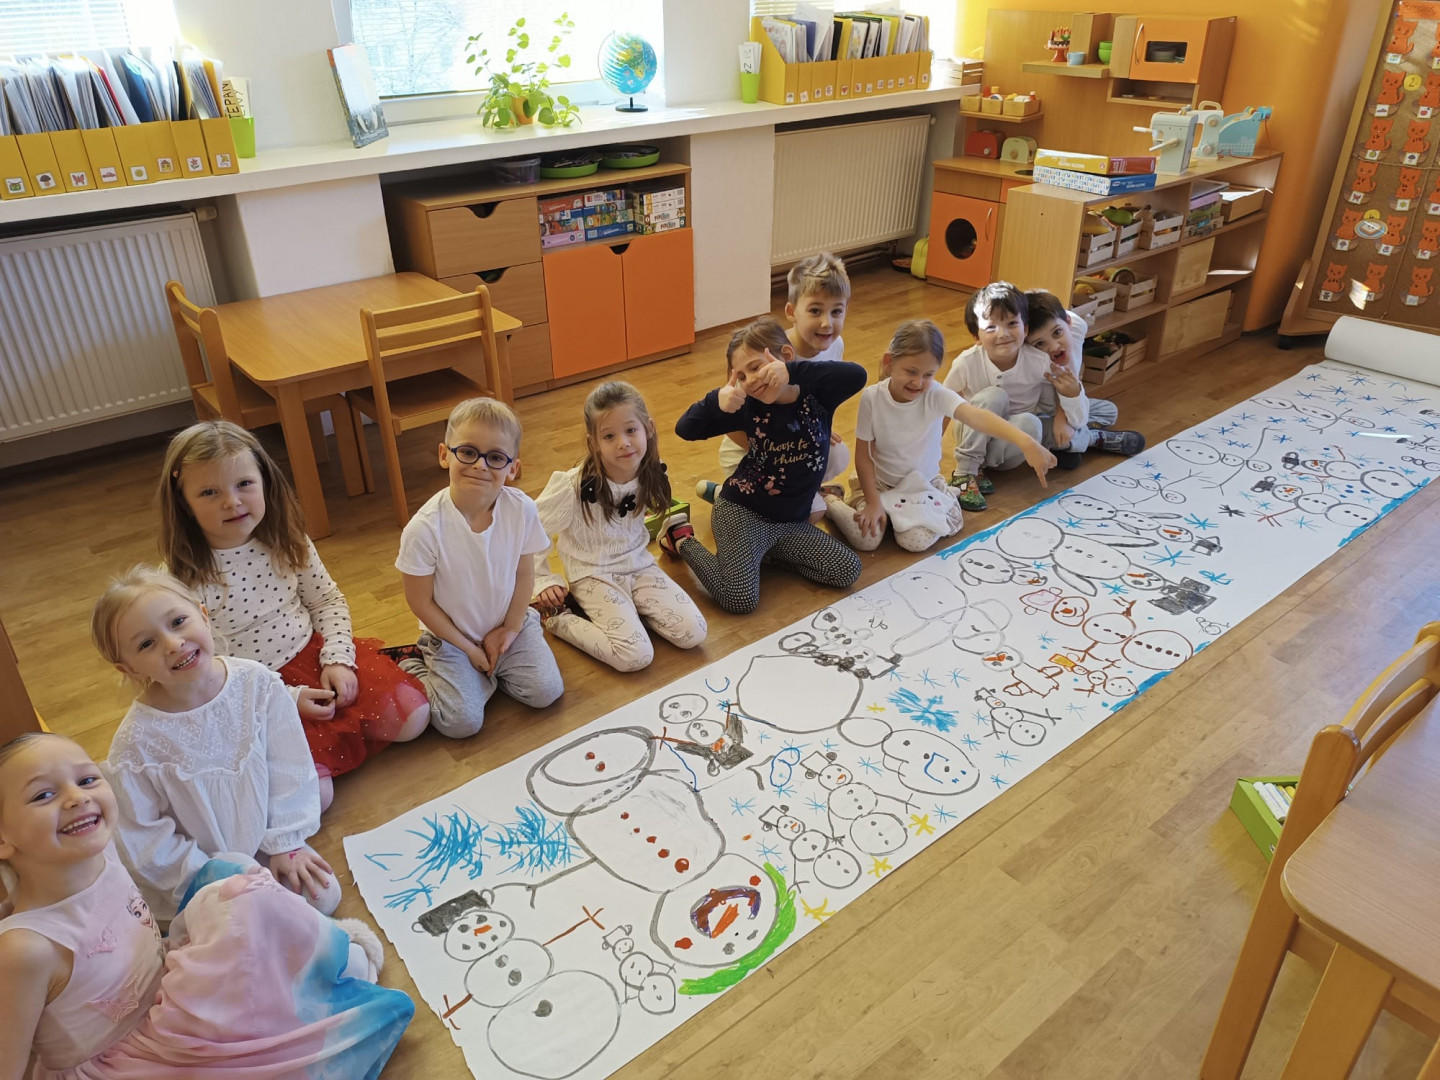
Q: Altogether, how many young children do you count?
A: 10